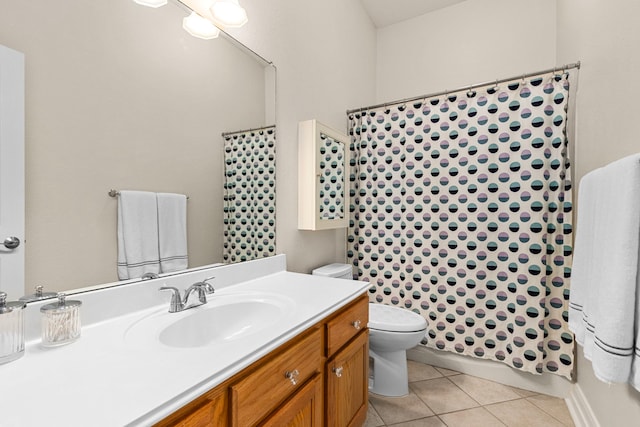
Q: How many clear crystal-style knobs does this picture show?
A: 3